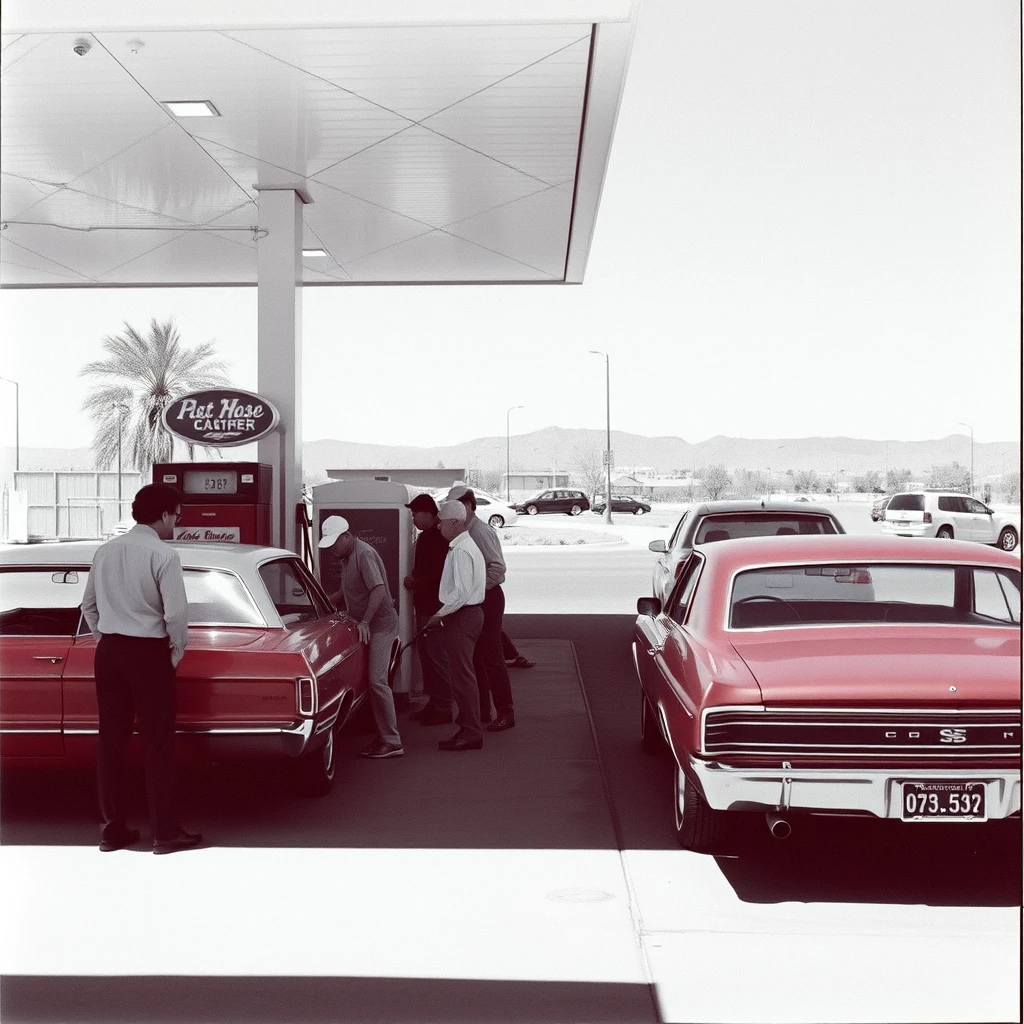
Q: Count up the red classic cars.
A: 2